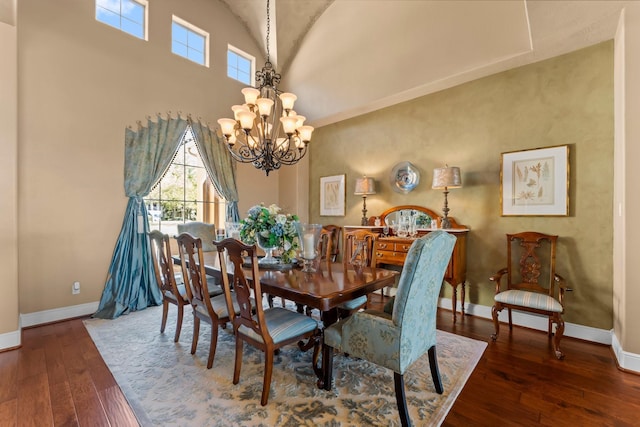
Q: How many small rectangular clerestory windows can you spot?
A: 3